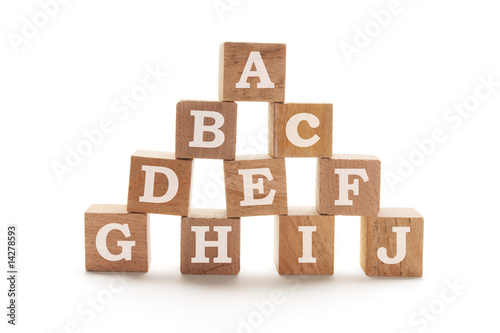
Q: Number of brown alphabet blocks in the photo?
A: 10